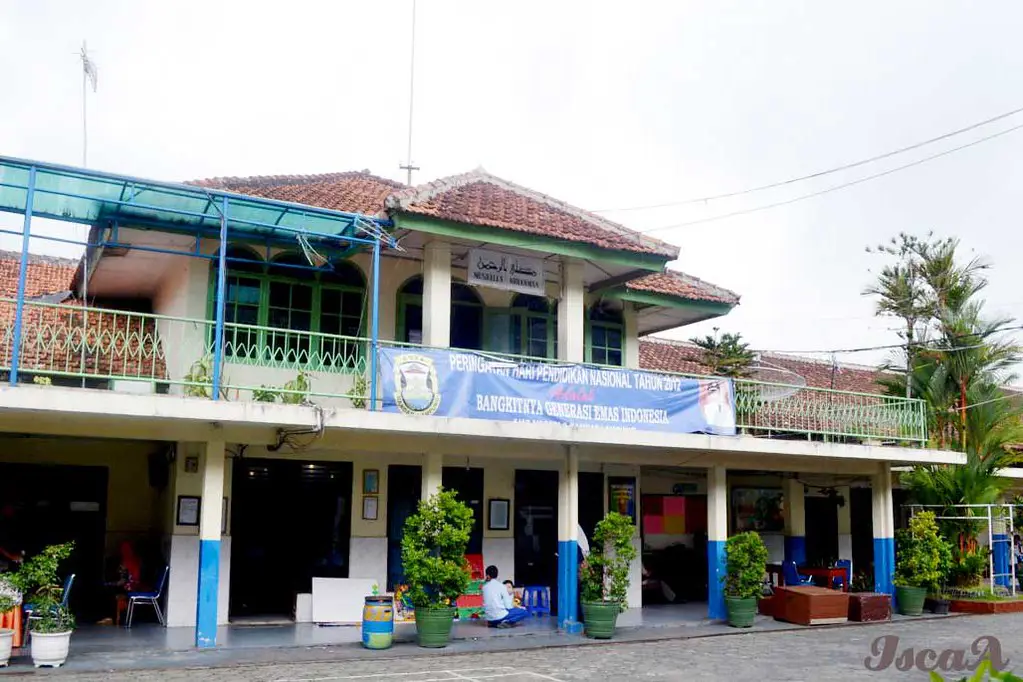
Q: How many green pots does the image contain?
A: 4